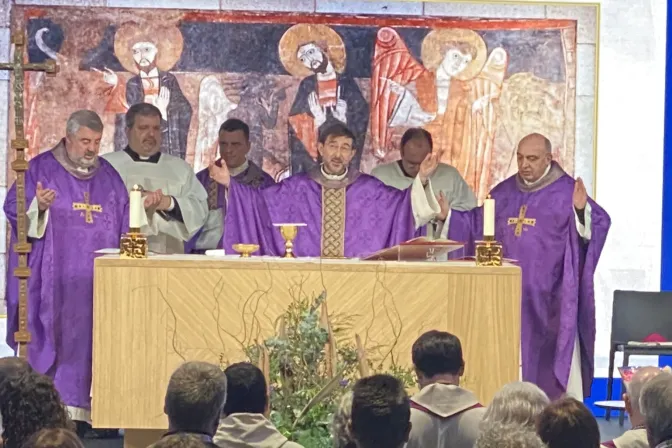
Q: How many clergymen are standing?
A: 6